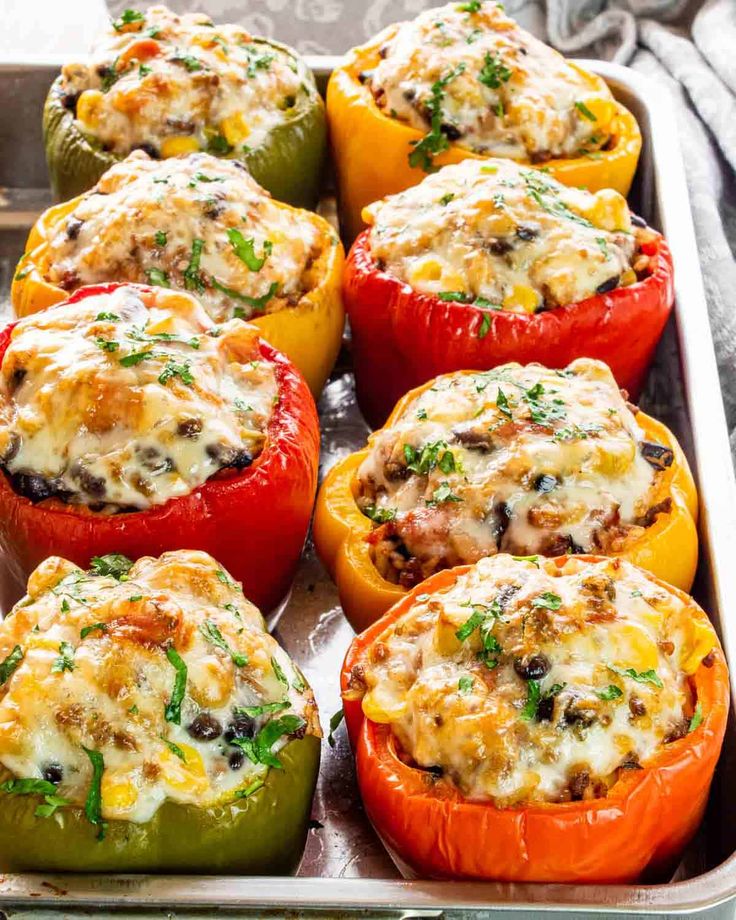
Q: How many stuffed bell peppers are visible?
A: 8